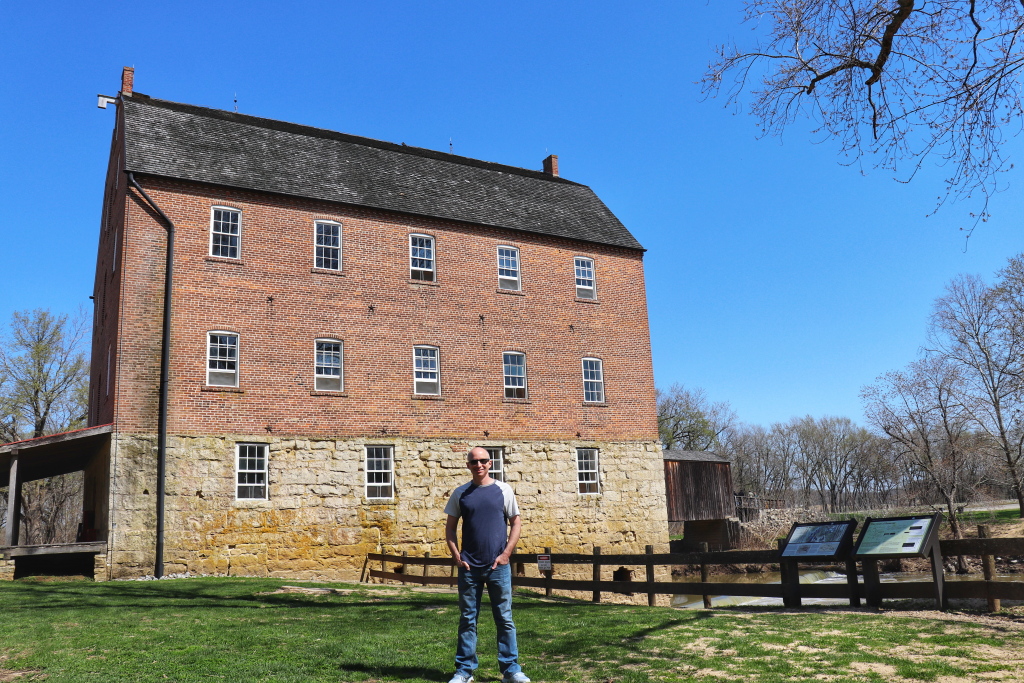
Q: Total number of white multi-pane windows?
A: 14